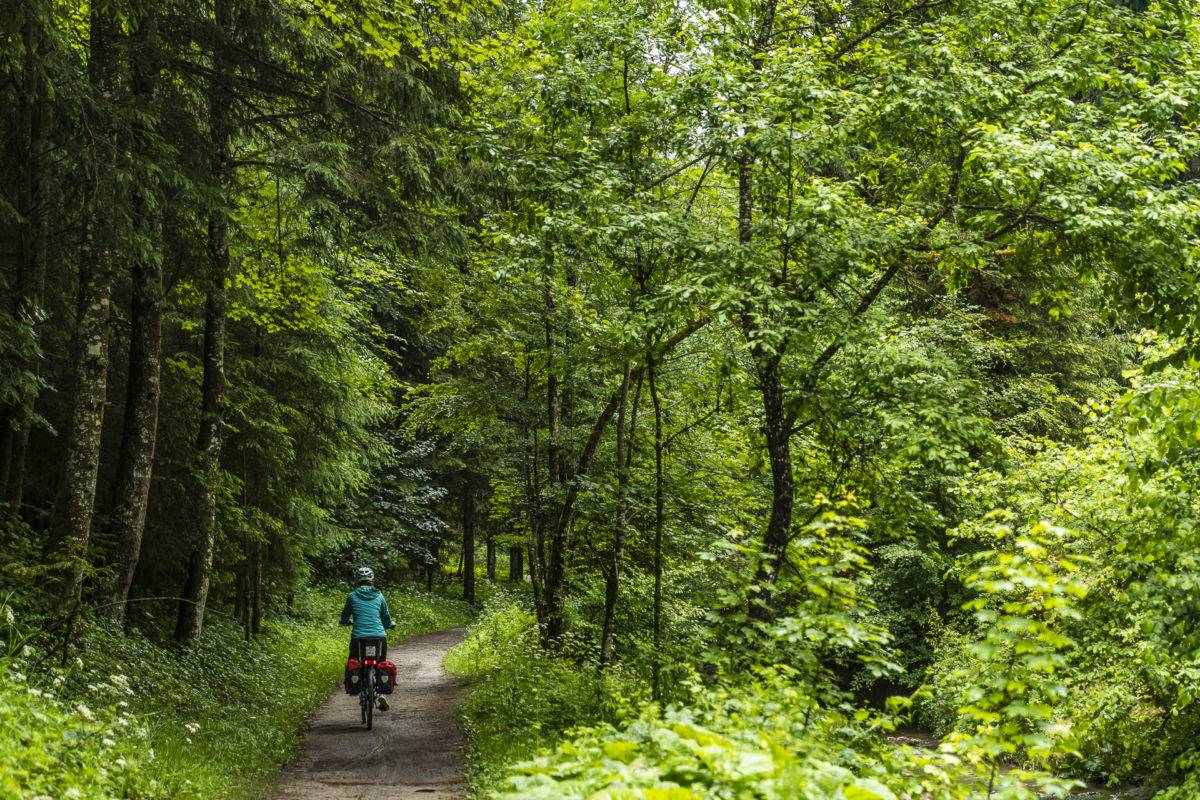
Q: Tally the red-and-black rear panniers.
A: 2